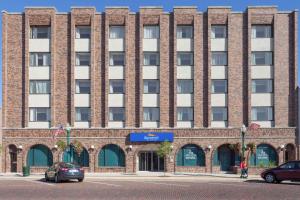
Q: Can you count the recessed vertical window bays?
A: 7